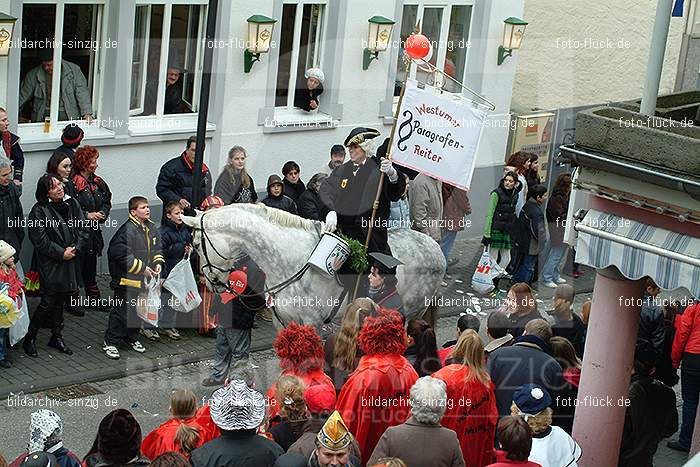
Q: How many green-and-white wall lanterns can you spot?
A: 4